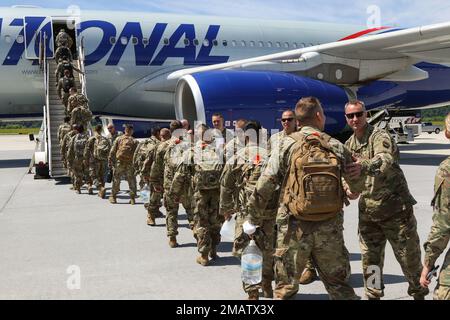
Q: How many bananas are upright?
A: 0